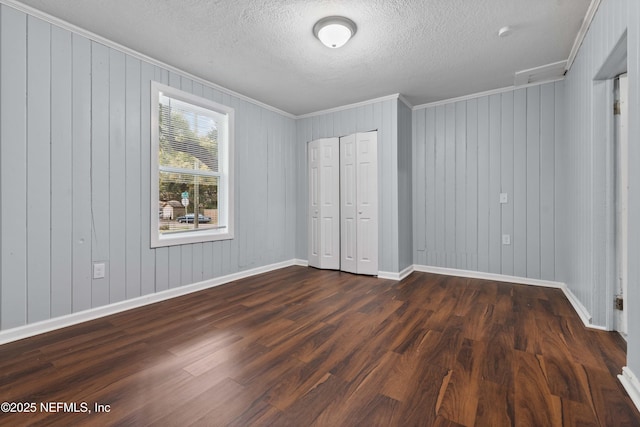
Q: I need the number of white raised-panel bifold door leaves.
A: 4